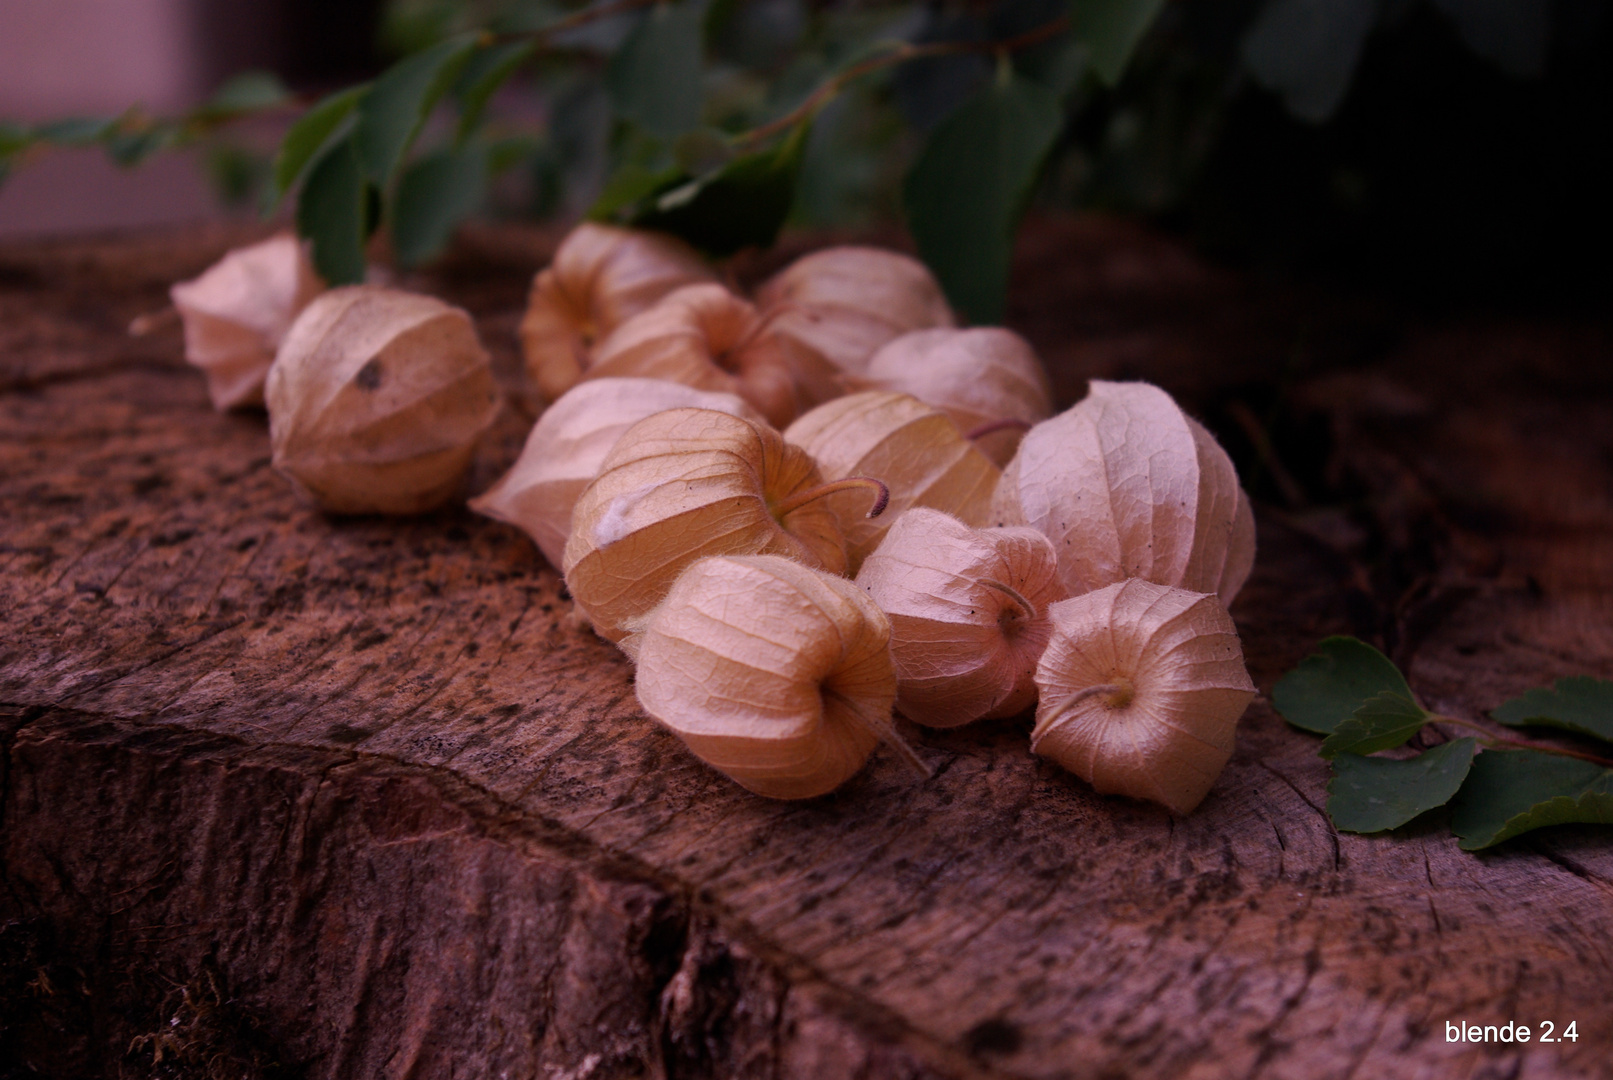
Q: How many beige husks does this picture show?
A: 13